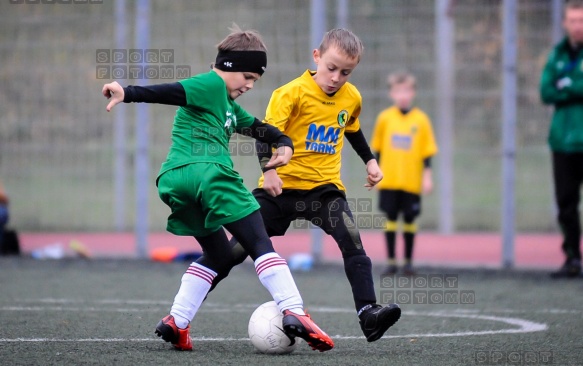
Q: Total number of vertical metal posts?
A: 7